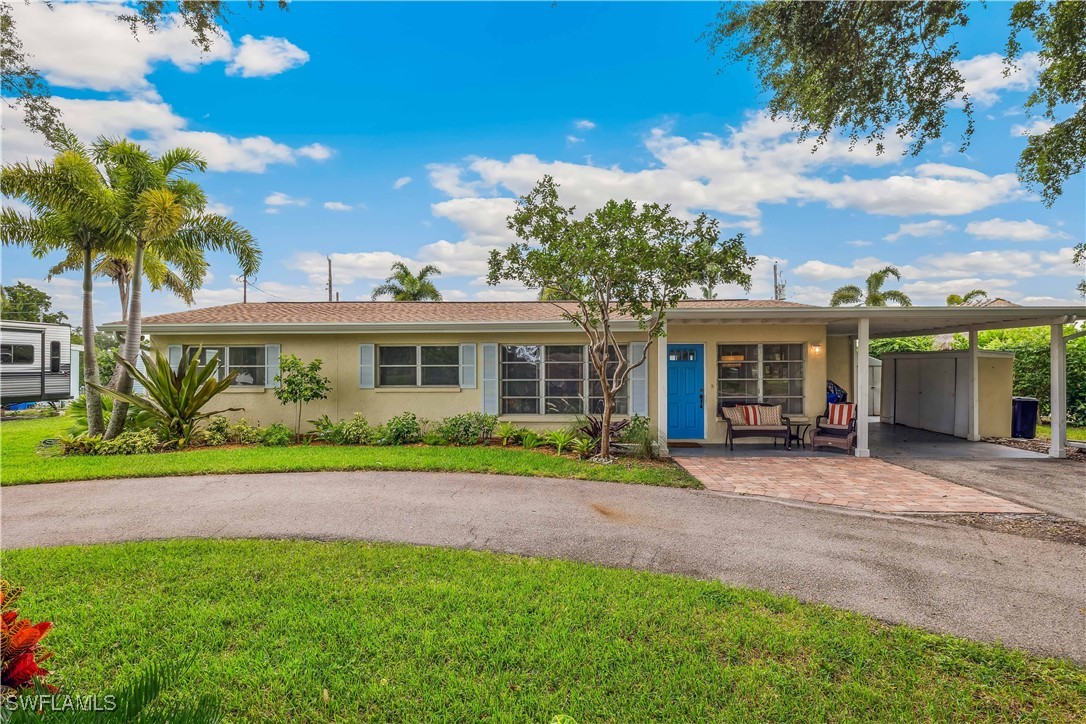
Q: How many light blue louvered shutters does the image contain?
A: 6